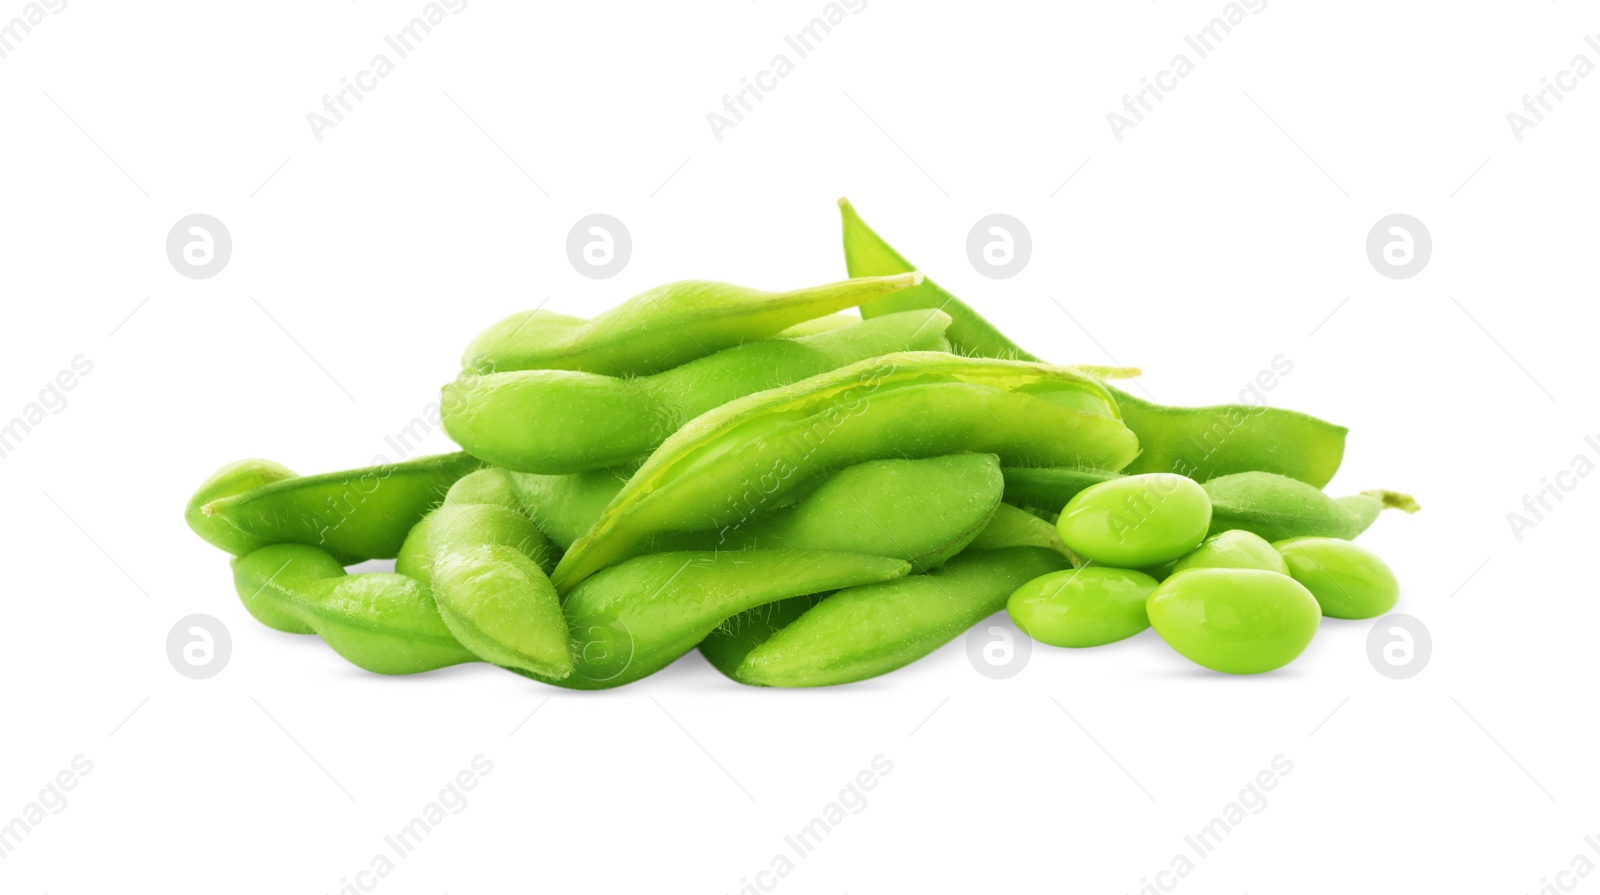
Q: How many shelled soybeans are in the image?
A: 5